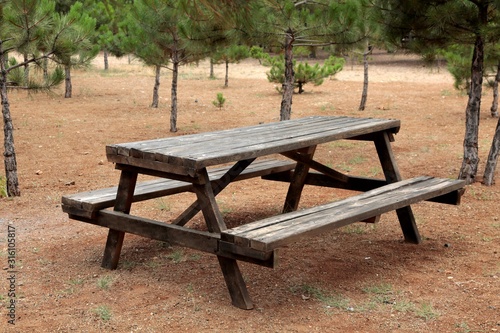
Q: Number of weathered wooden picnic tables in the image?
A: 1